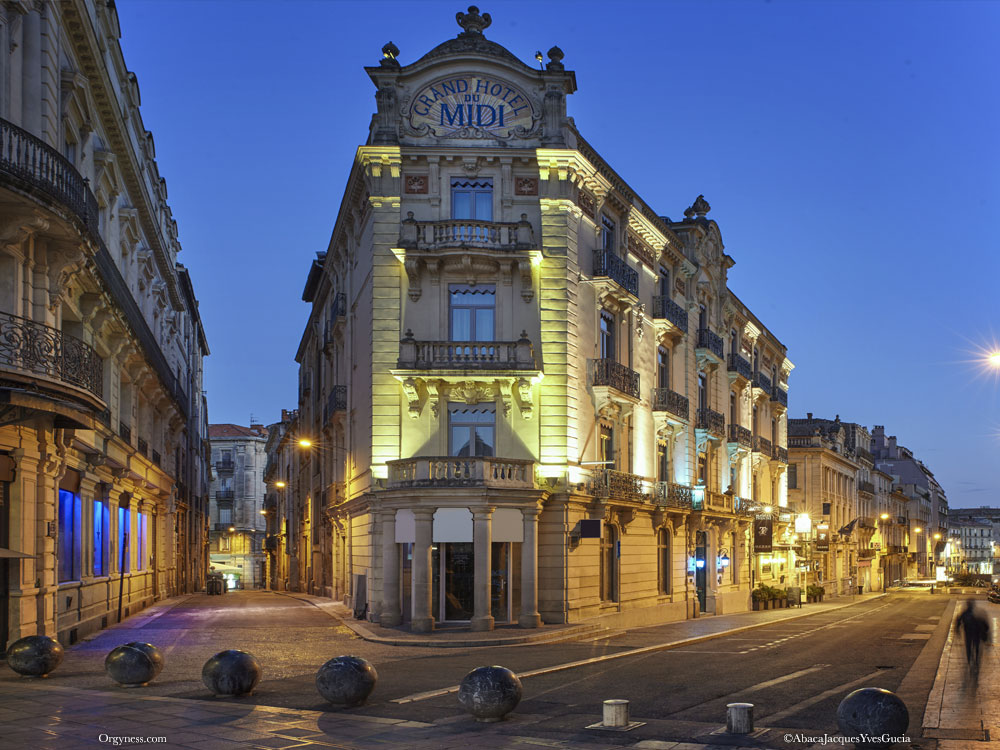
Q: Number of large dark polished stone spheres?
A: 6